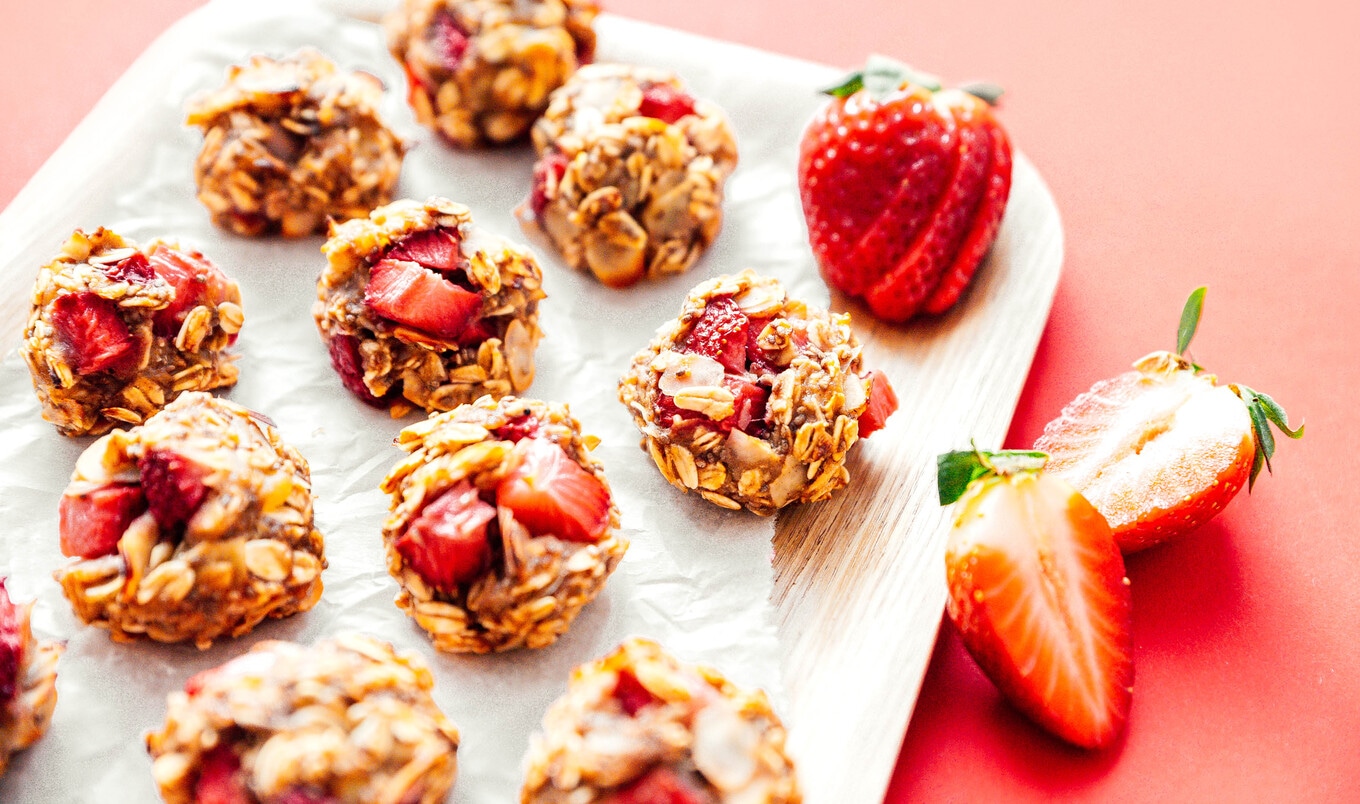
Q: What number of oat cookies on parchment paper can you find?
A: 11